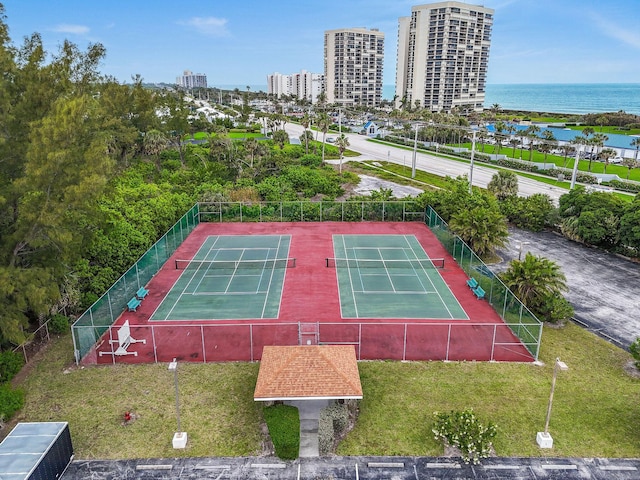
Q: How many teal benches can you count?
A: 4